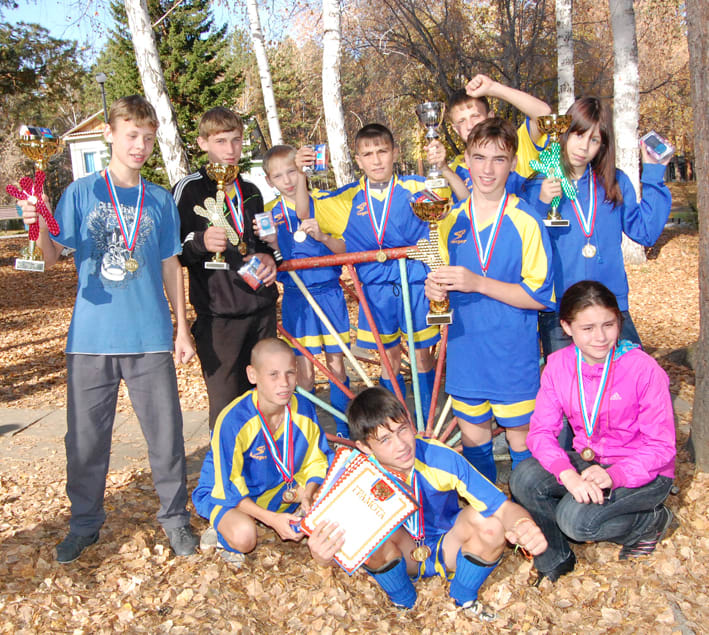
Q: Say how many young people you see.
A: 10